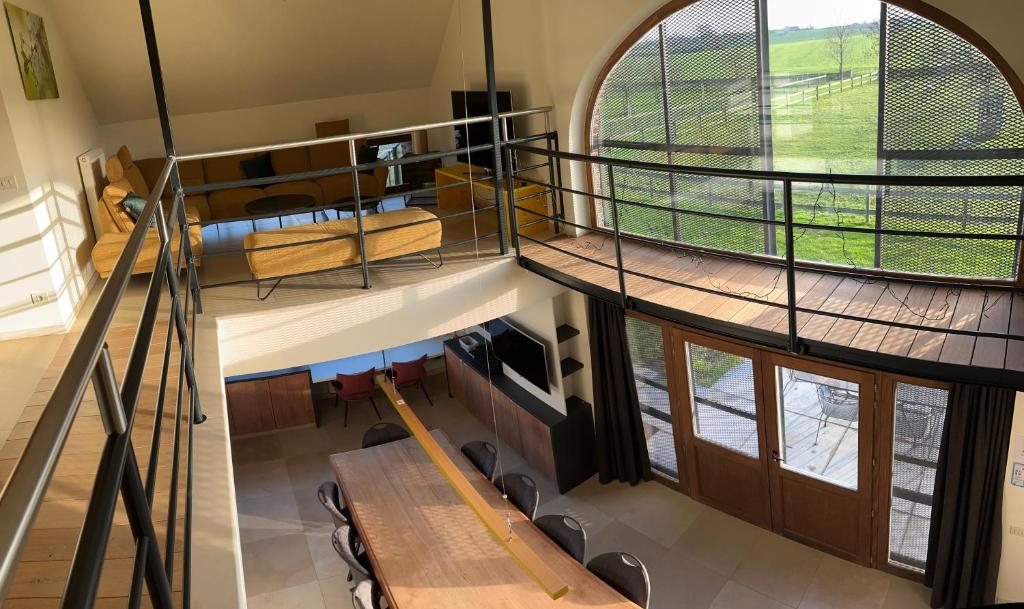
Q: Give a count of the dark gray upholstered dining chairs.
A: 8